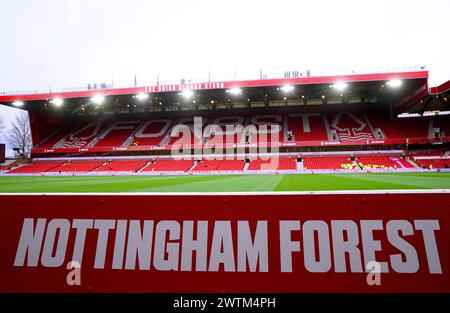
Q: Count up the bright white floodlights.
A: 9